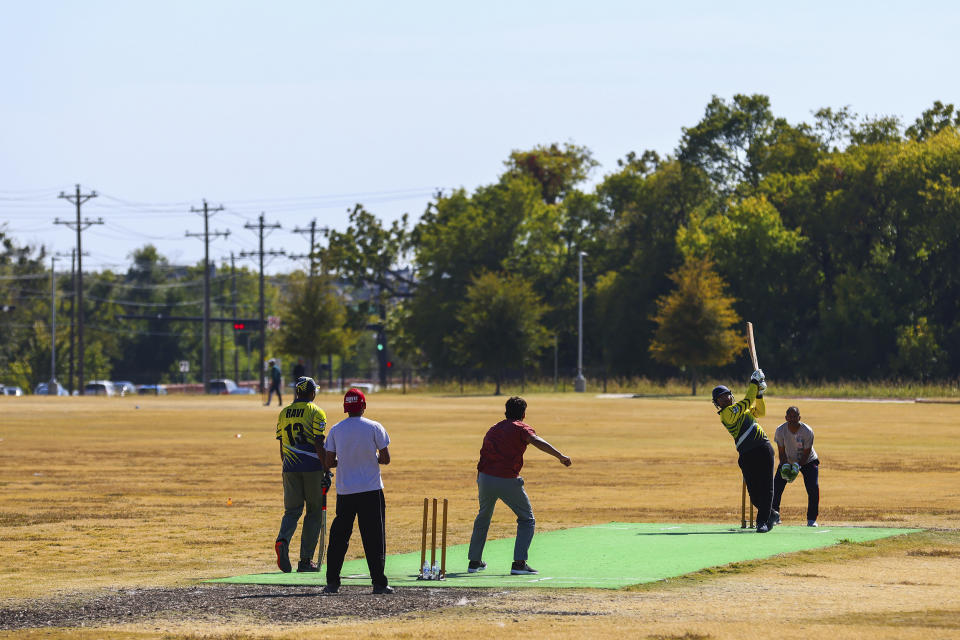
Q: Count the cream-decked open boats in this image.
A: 0